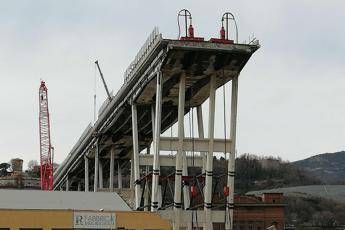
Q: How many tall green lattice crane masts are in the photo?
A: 0